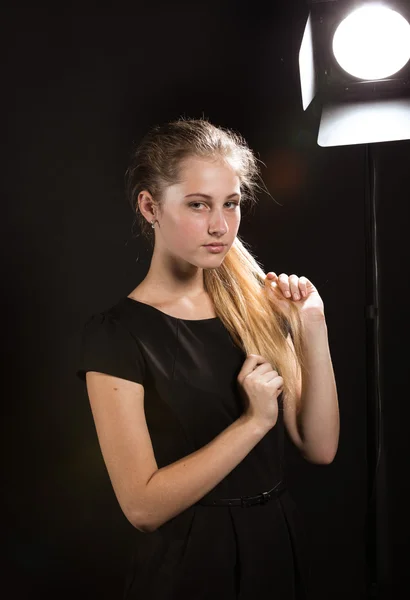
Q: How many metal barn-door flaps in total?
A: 2